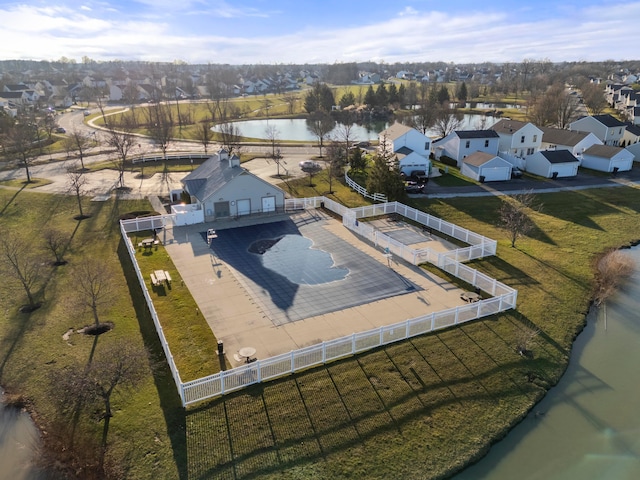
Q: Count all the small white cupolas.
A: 2